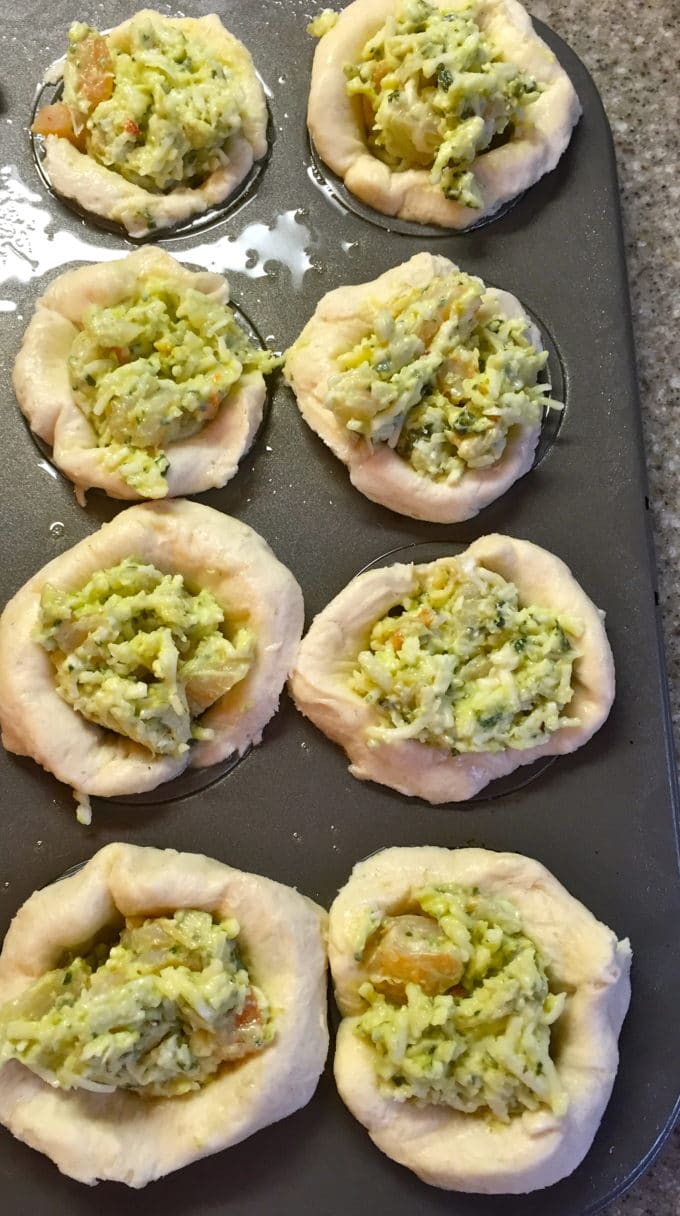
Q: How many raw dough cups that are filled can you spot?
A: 8